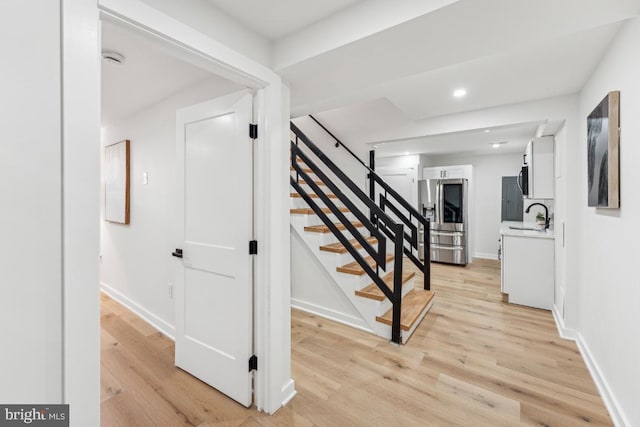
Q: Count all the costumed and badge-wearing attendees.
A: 0